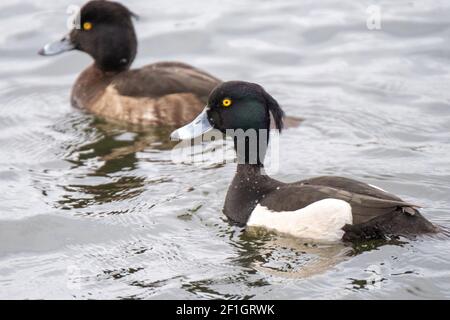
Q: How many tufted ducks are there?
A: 2